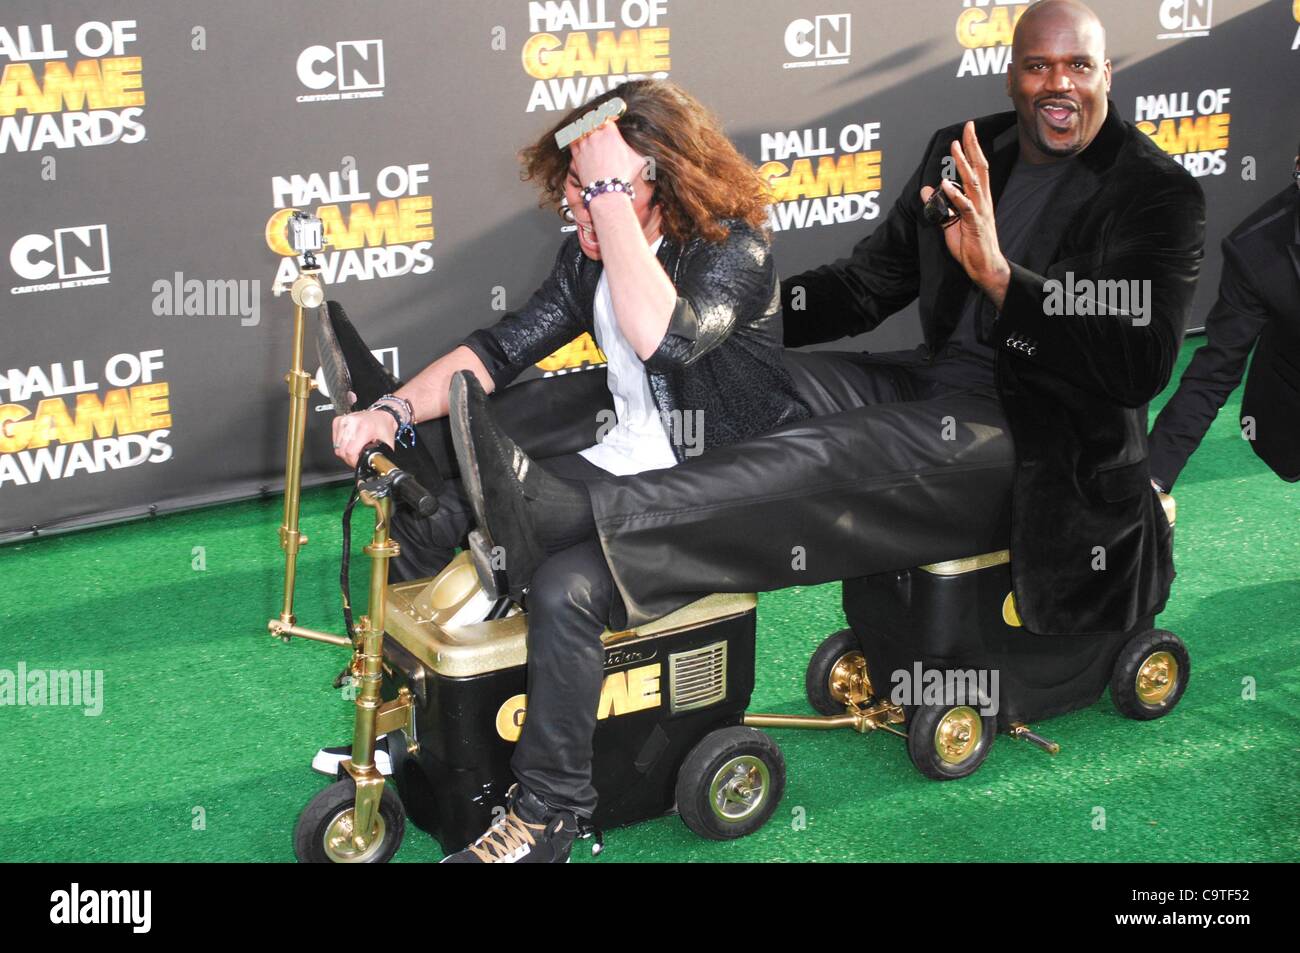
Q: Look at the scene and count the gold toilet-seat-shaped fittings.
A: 1